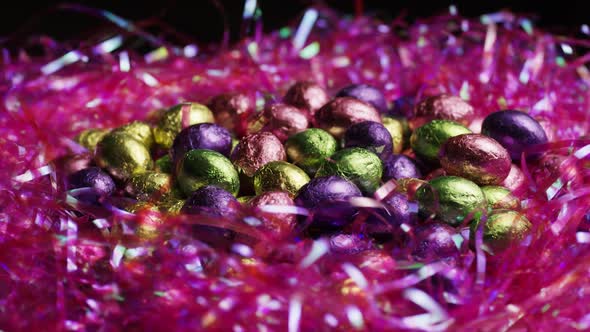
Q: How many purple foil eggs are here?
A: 11